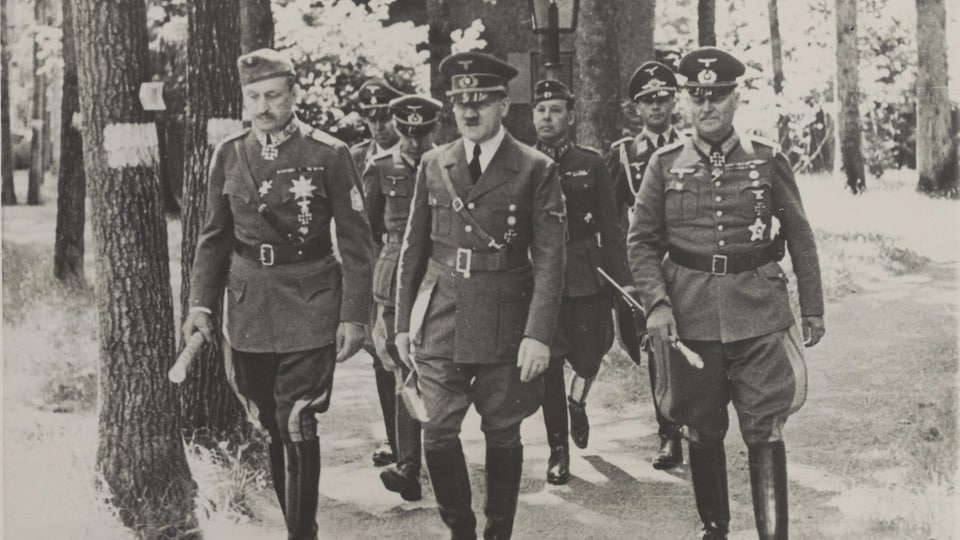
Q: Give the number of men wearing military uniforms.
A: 7